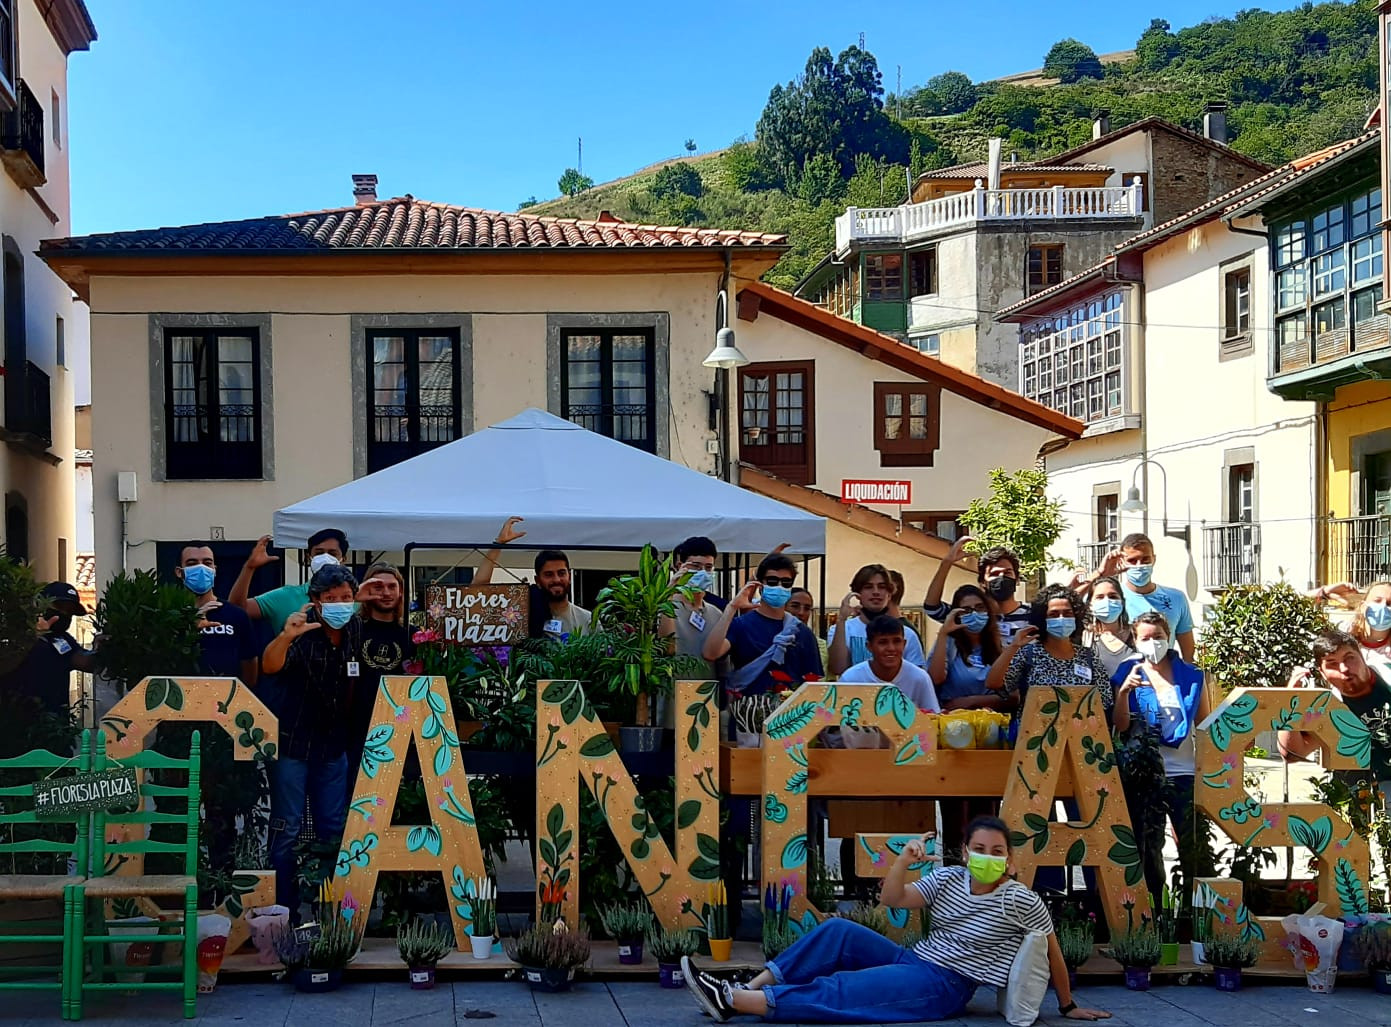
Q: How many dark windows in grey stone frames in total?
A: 3